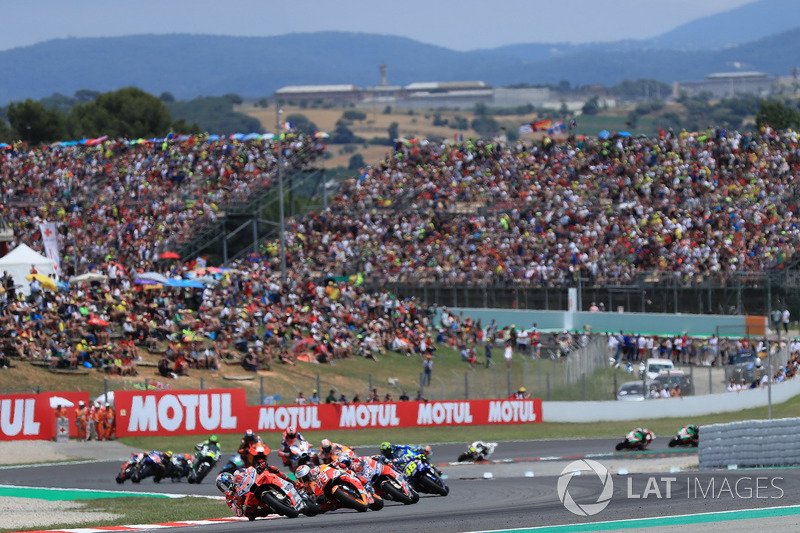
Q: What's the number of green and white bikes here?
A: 3